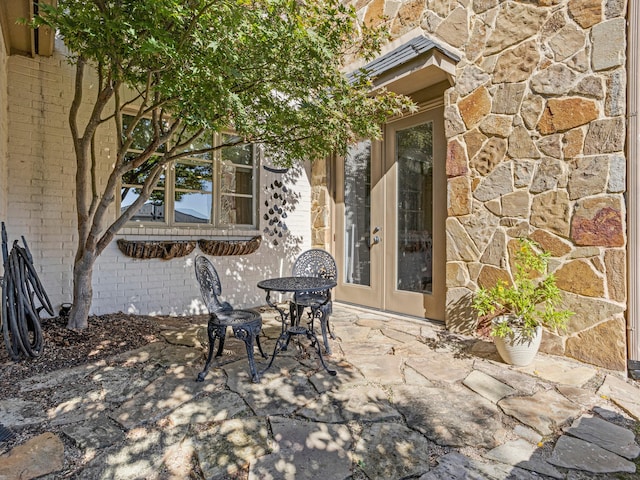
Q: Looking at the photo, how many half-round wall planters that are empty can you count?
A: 2